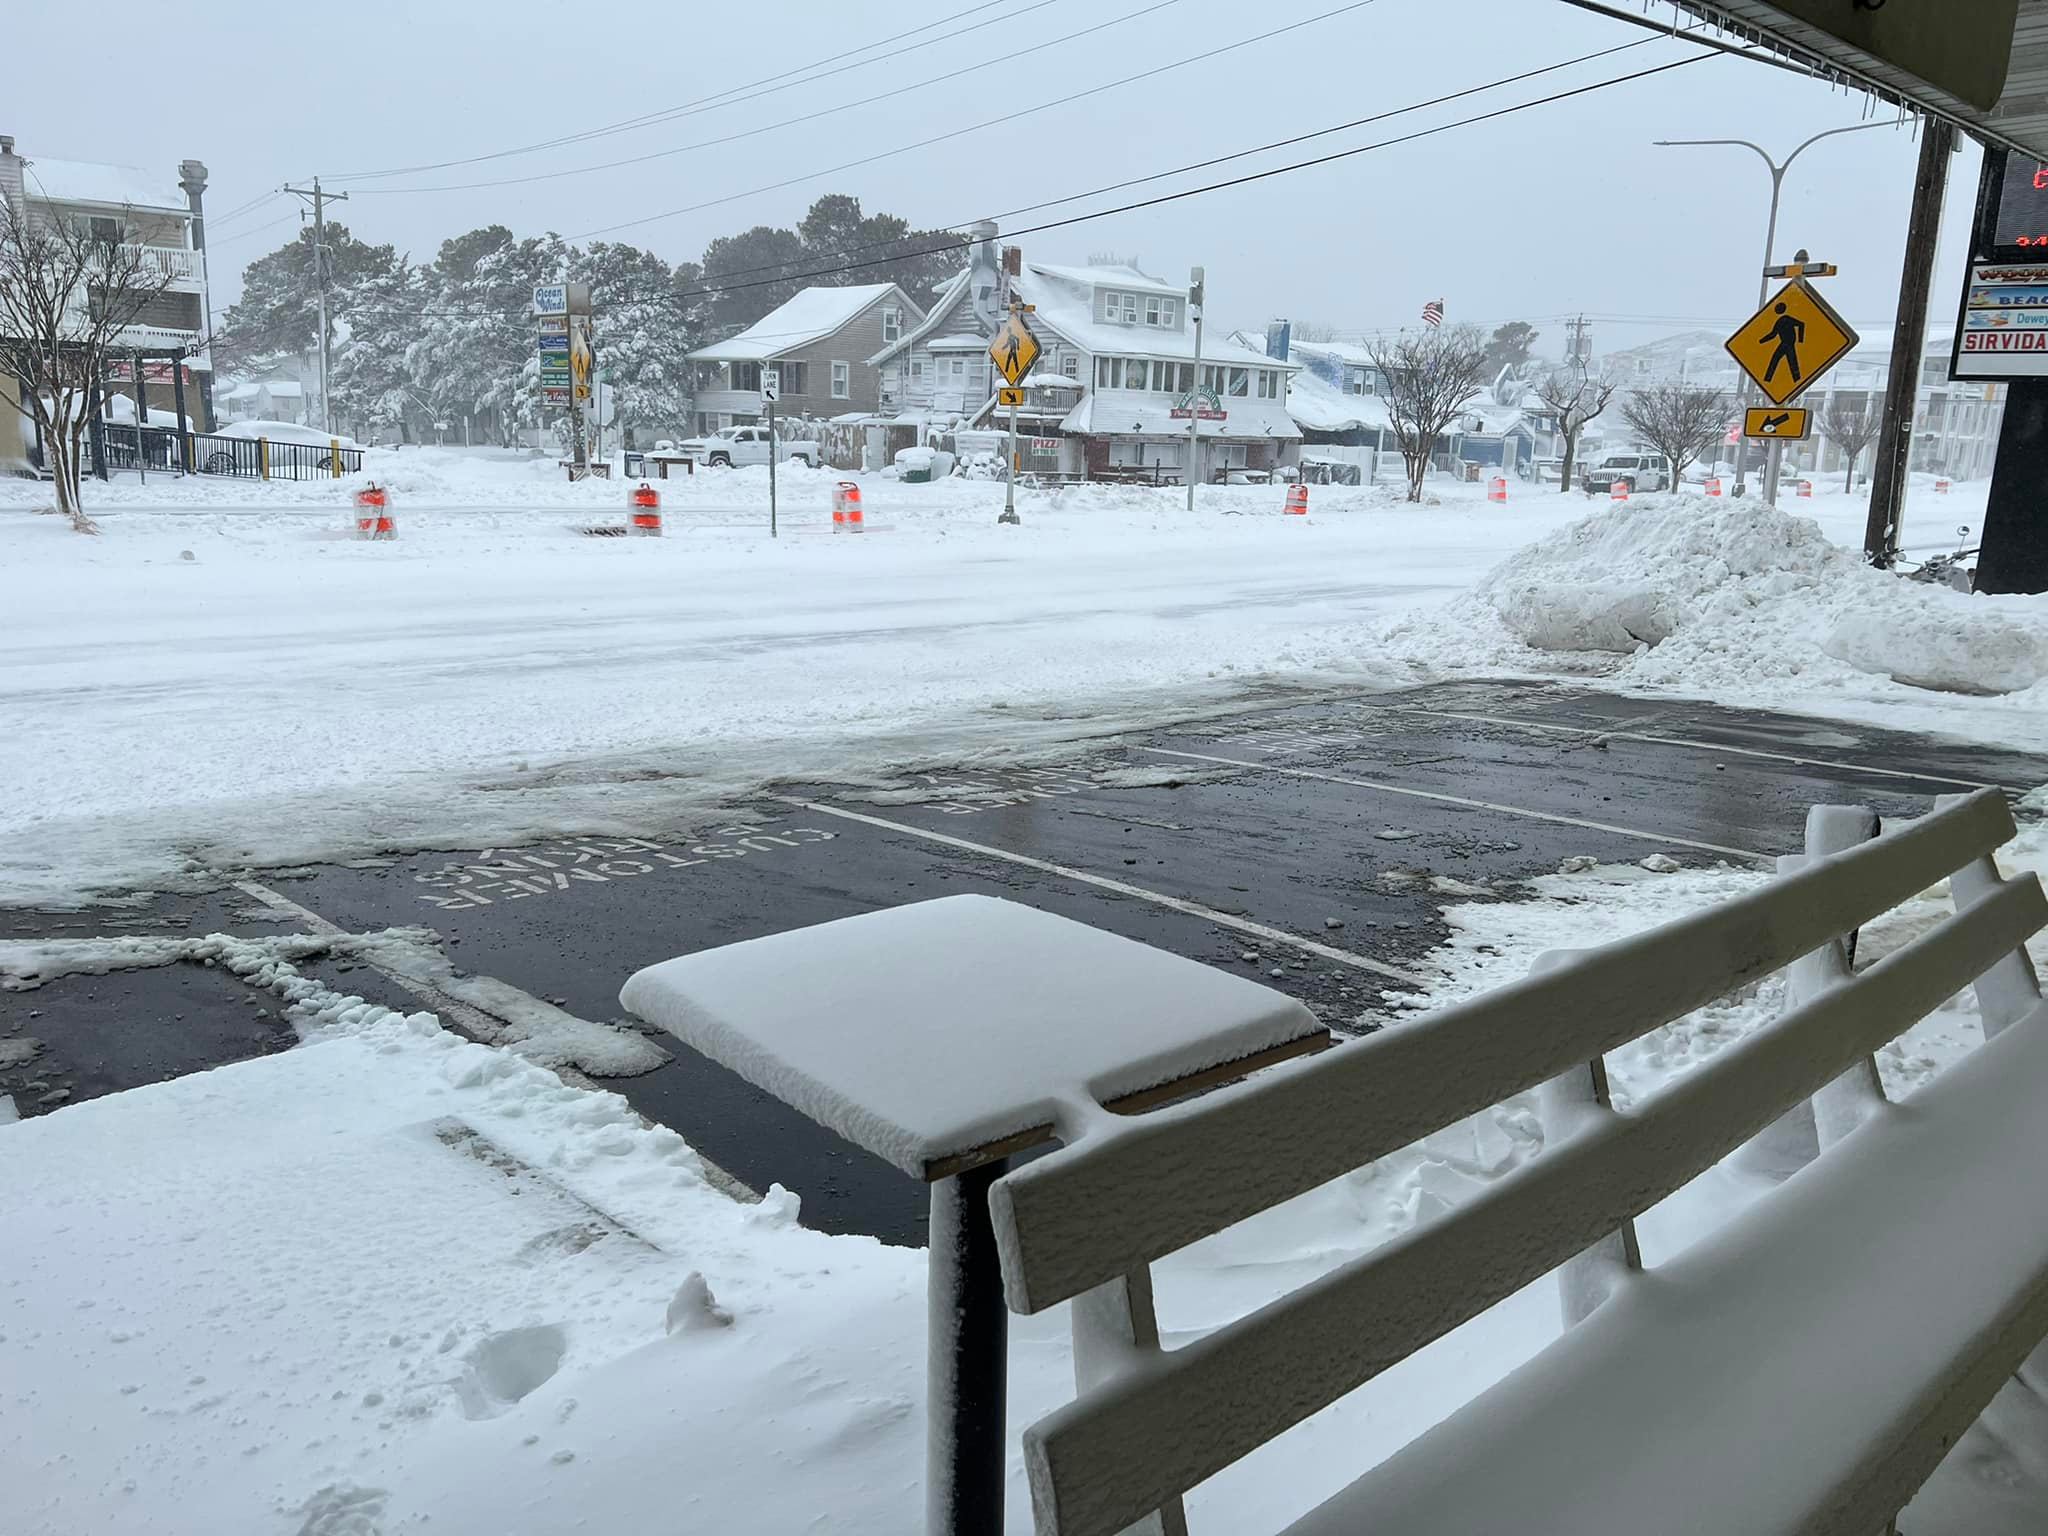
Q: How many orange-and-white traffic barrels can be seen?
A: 9